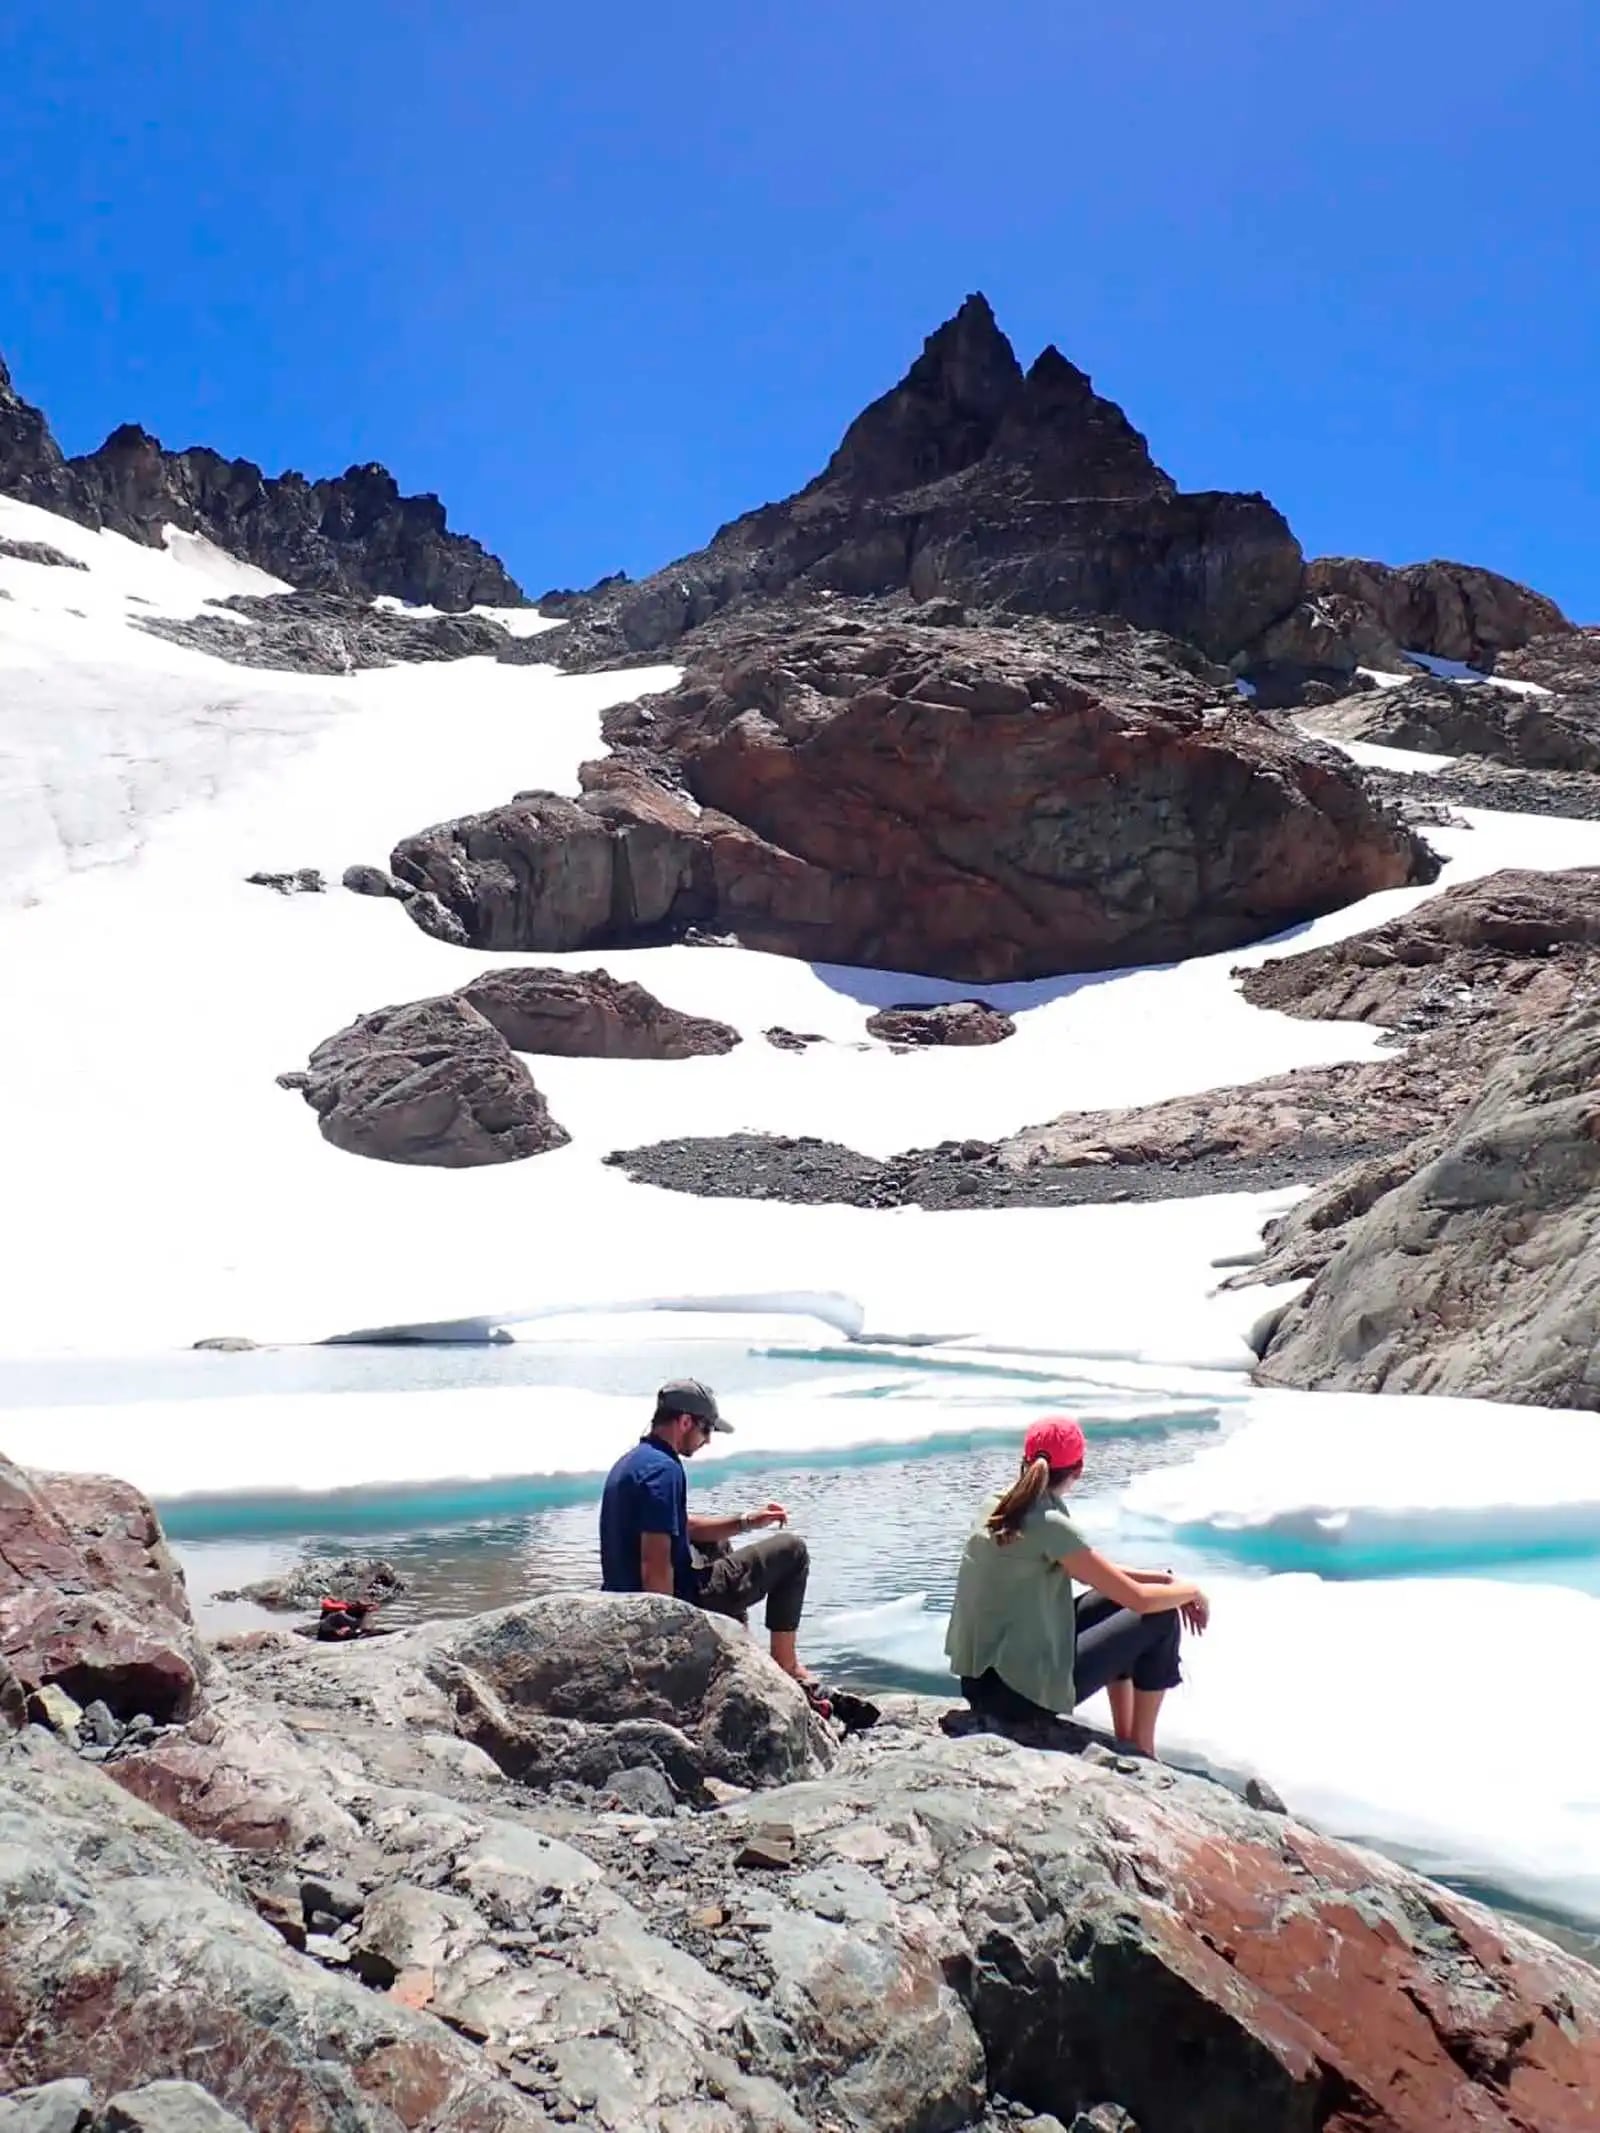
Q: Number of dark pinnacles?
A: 2